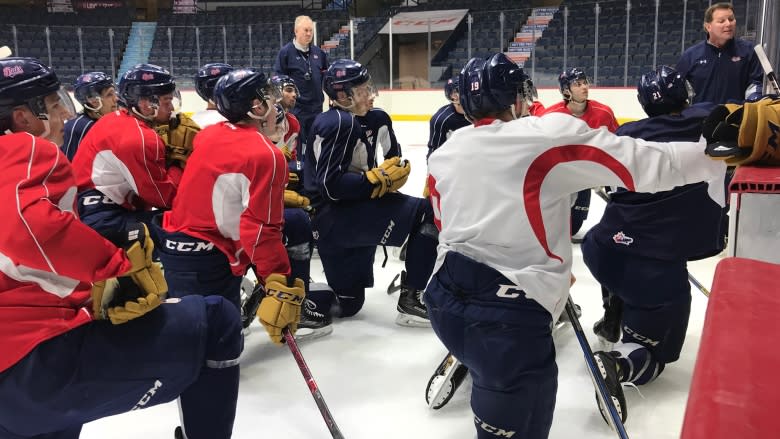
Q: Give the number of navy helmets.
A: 11